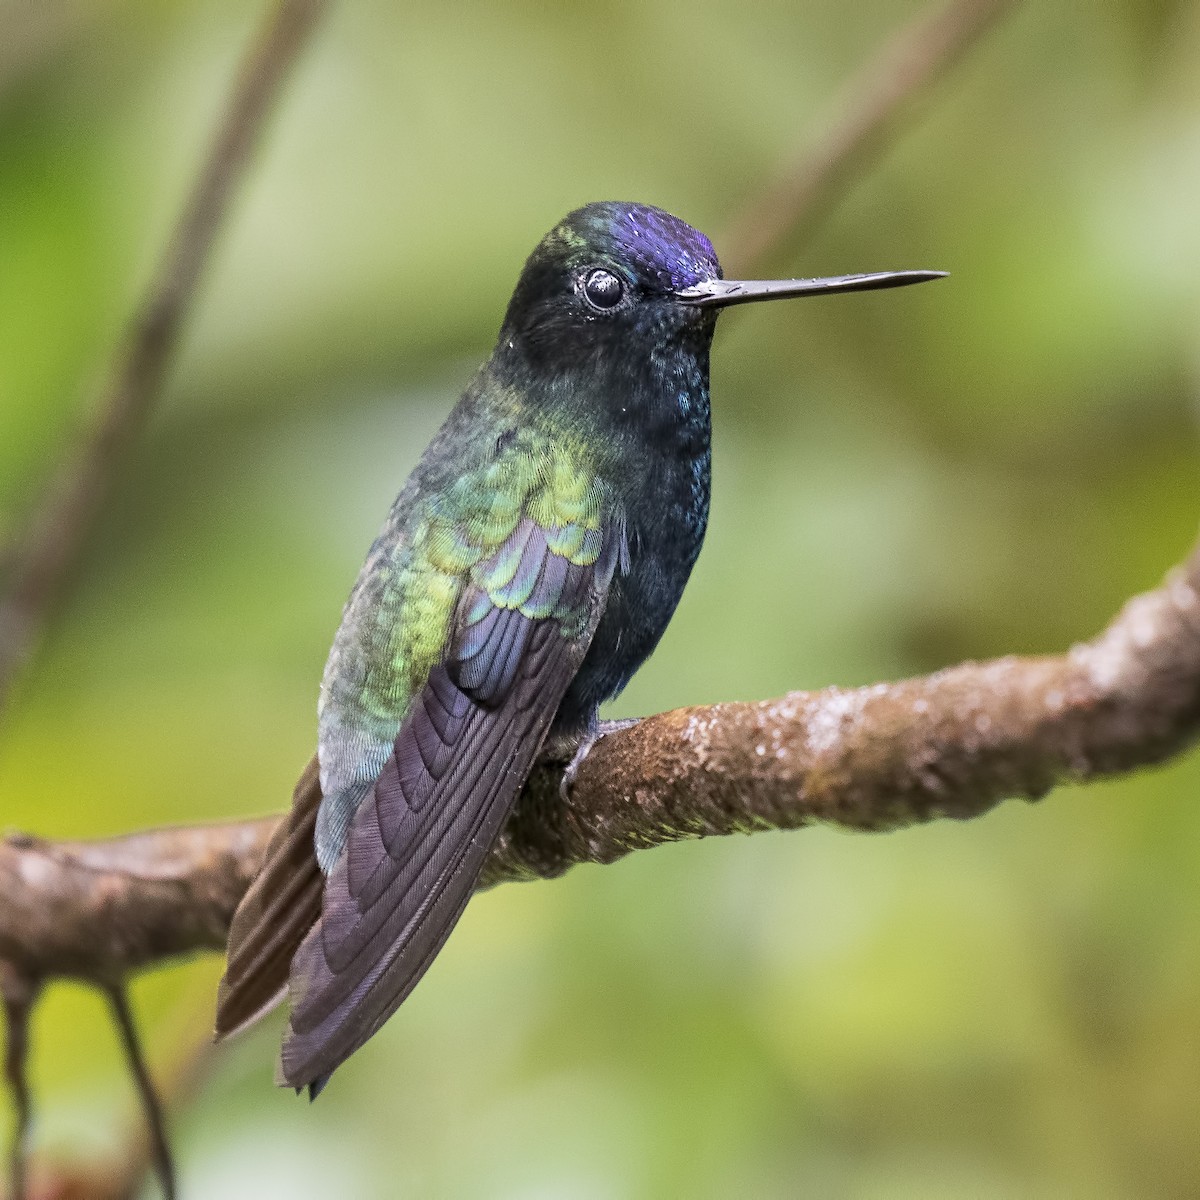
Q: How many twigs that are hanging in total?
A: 2